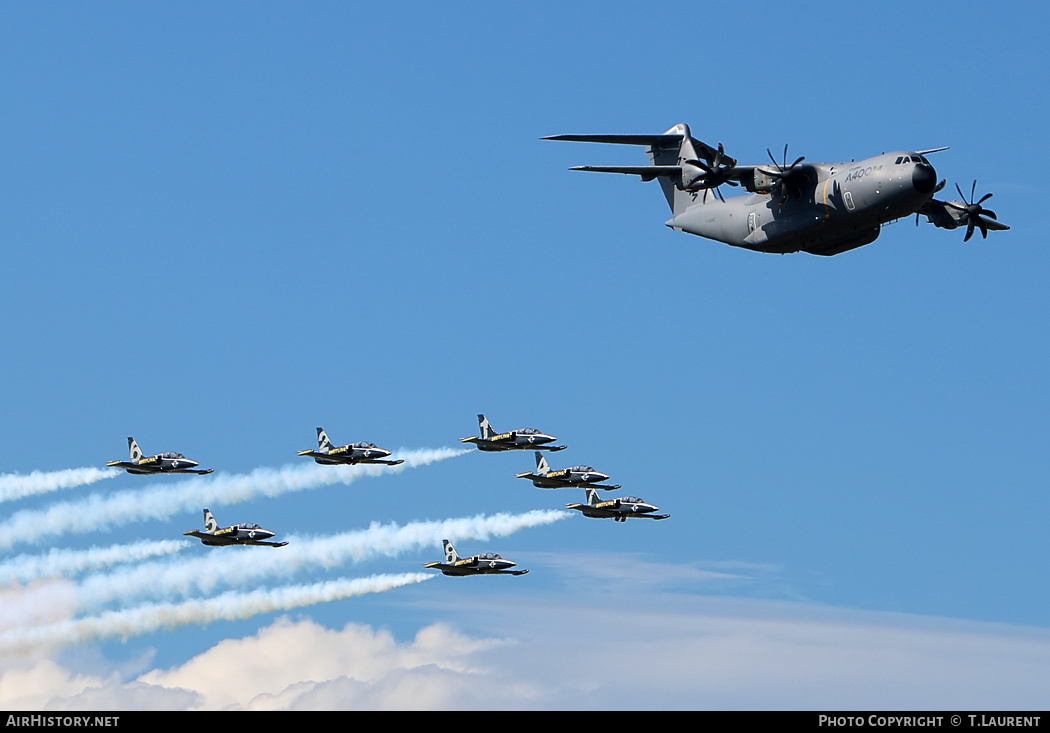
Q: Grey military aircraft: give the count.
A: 1